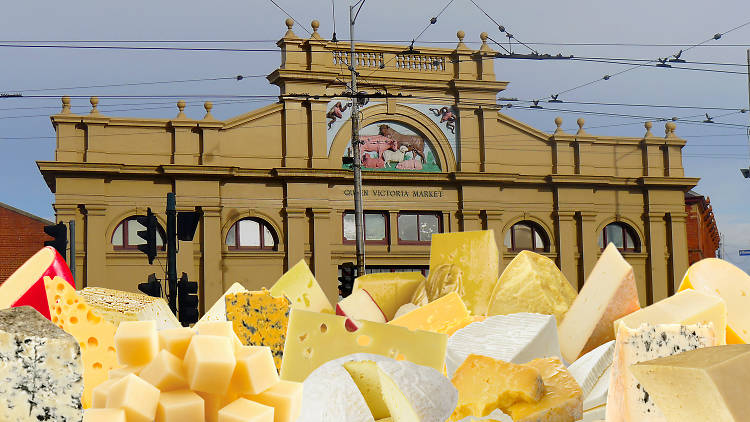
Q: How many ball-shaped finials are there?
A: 12